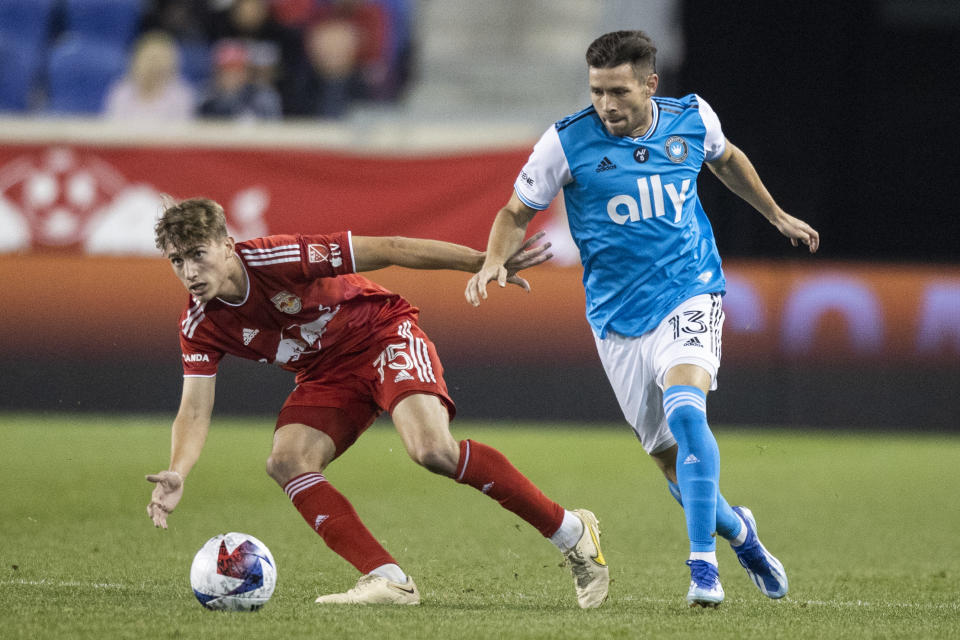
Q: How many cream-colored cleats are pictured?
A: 2